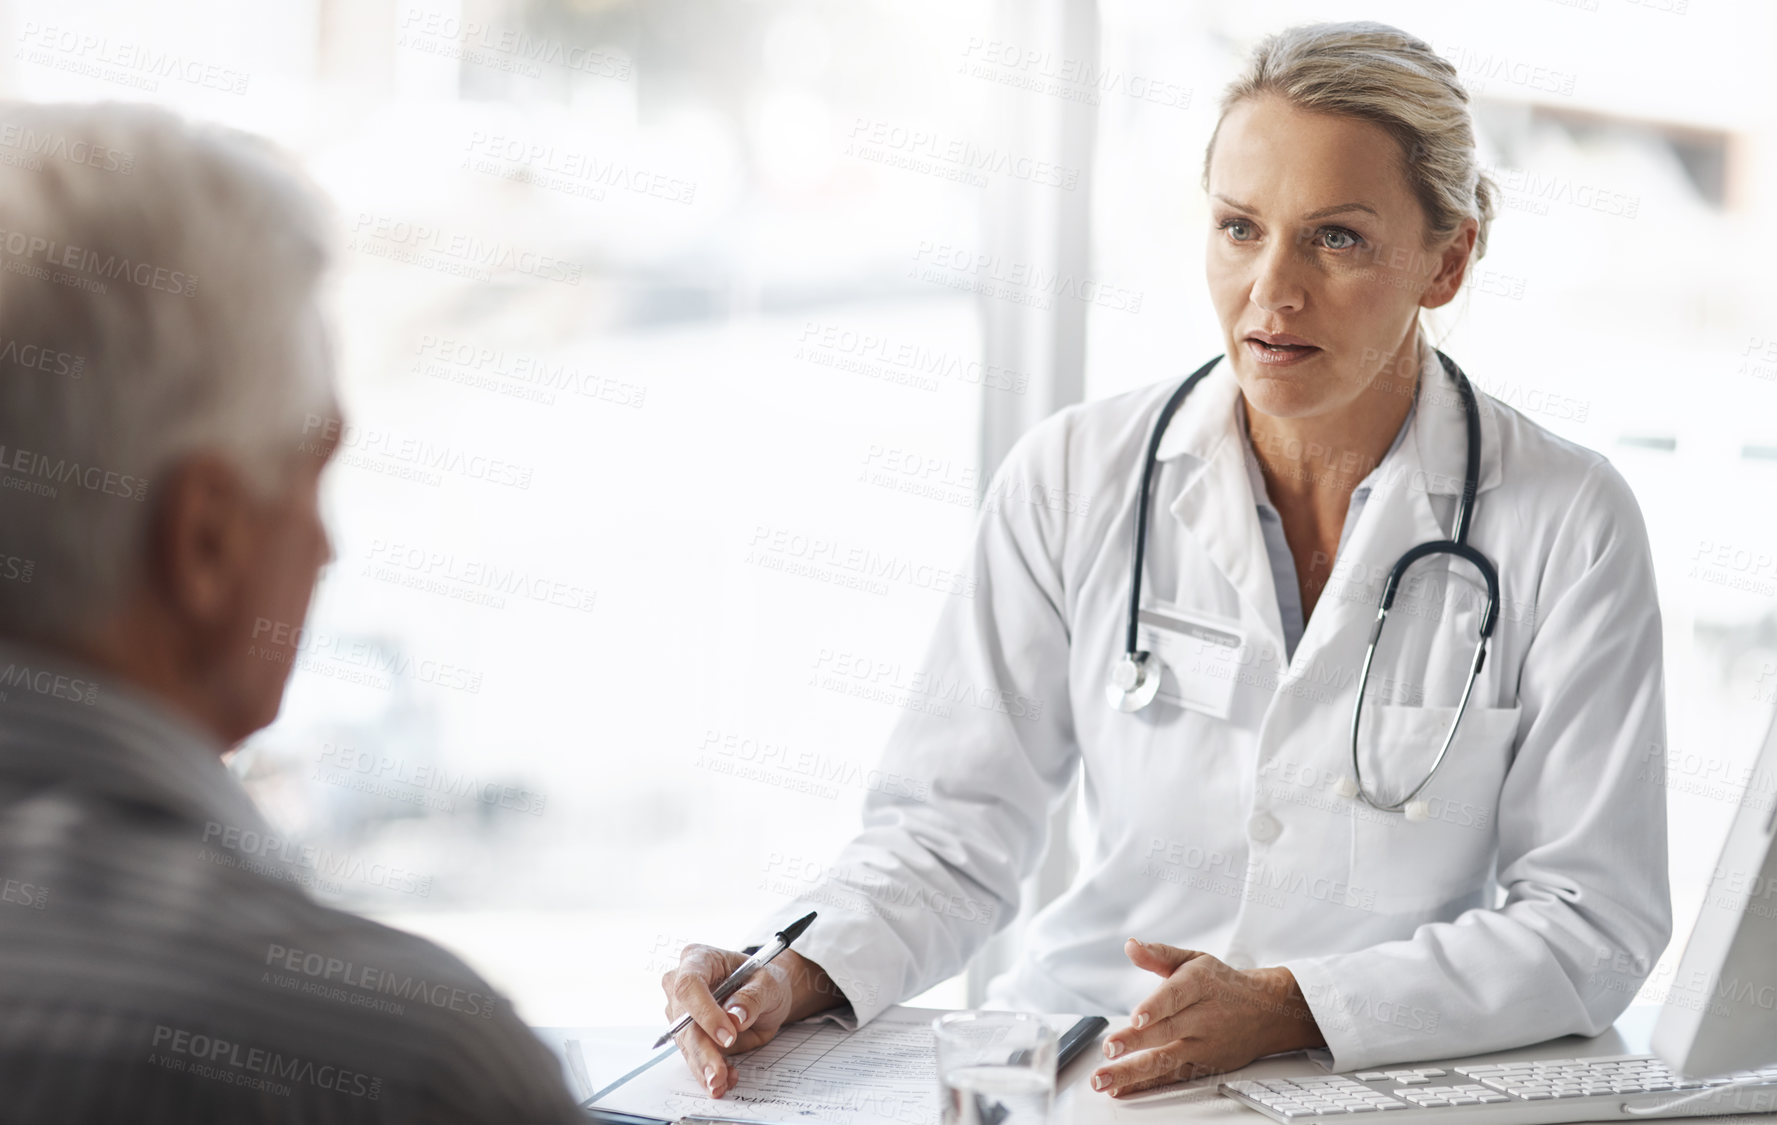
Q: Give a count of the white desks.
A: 1